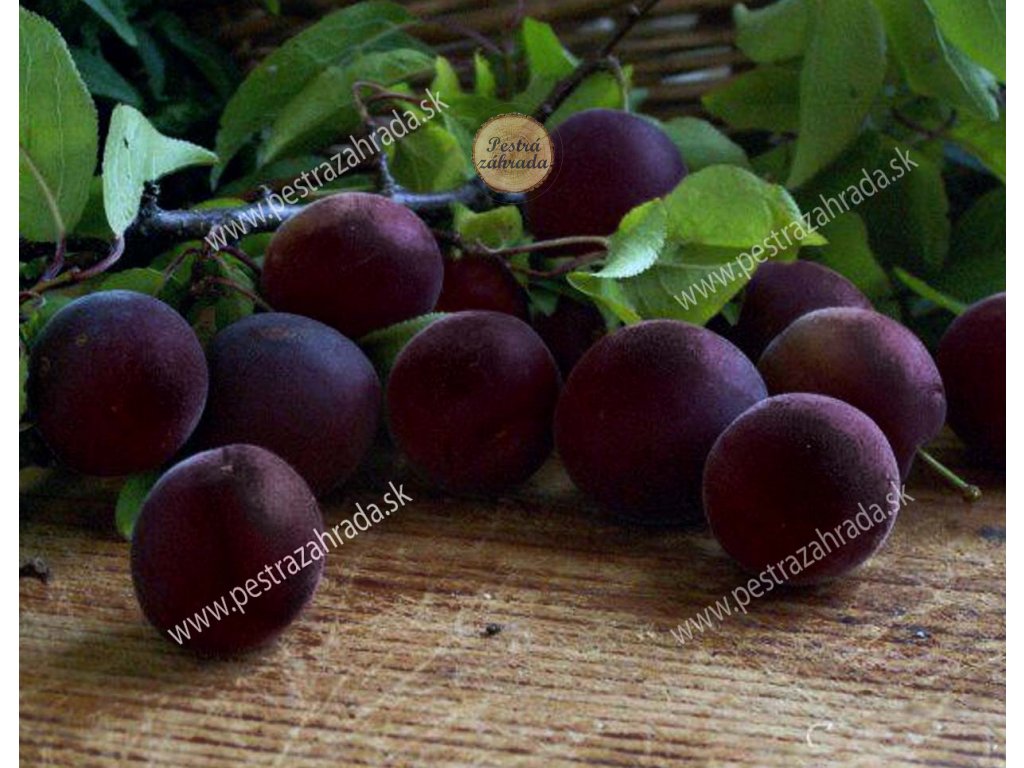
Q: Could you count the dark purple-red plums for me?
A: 13